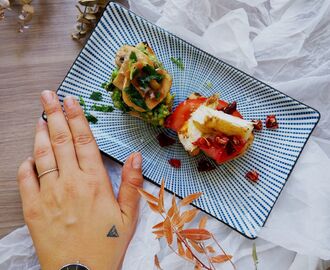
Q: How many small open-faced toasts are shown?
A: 2